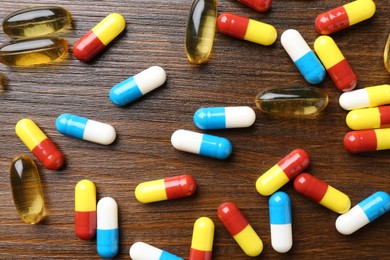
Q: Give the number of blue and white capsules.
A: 9